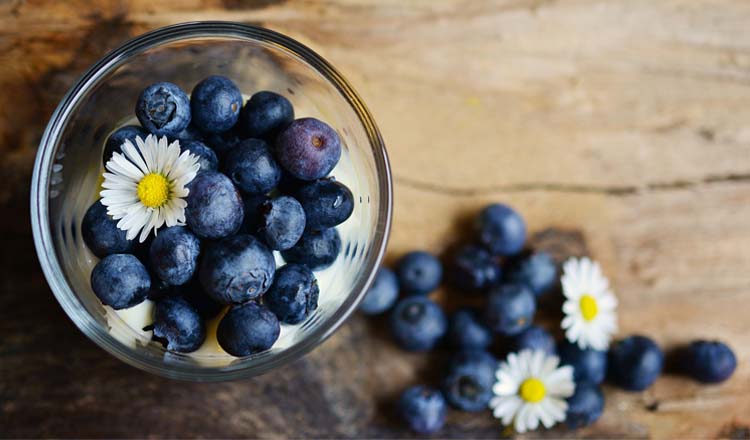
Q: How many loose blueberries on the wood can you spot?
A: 15